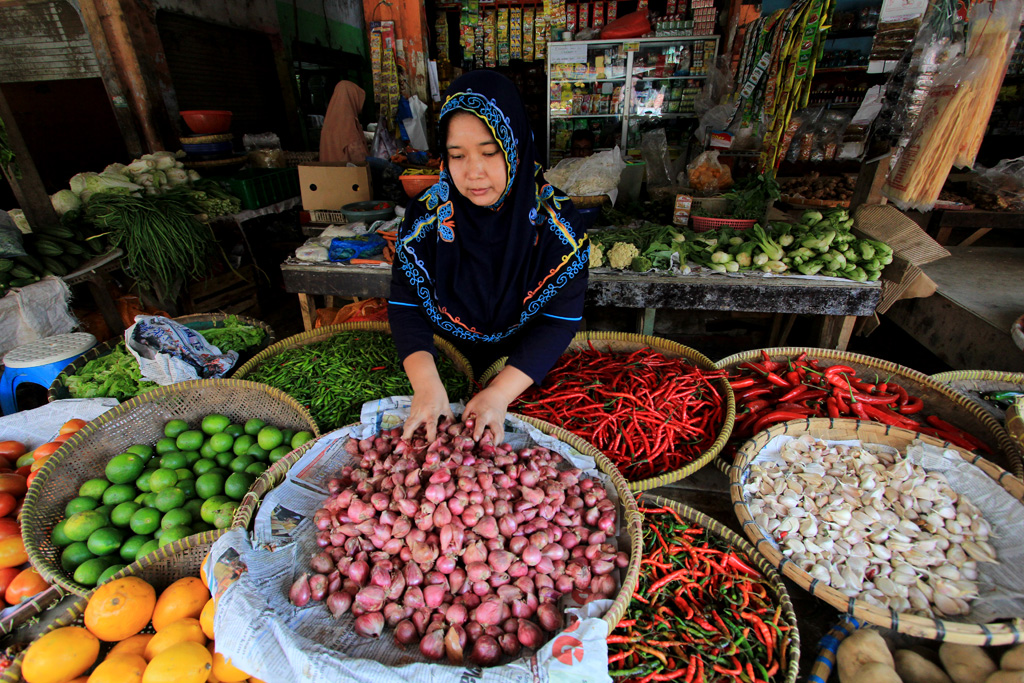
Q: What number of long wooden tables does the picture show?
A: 1